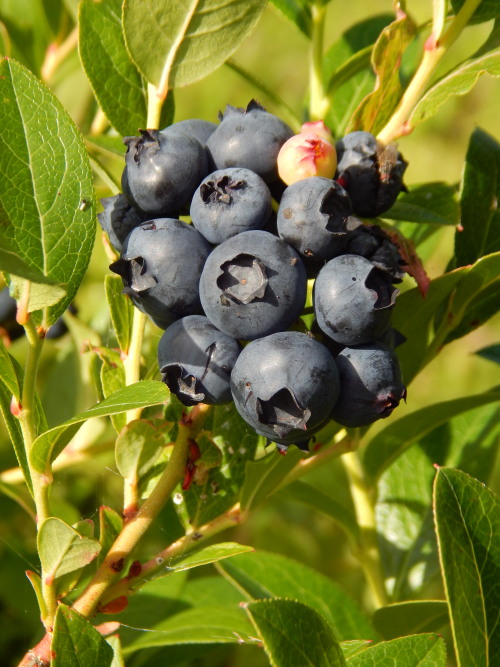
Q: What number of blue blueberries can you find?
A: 14